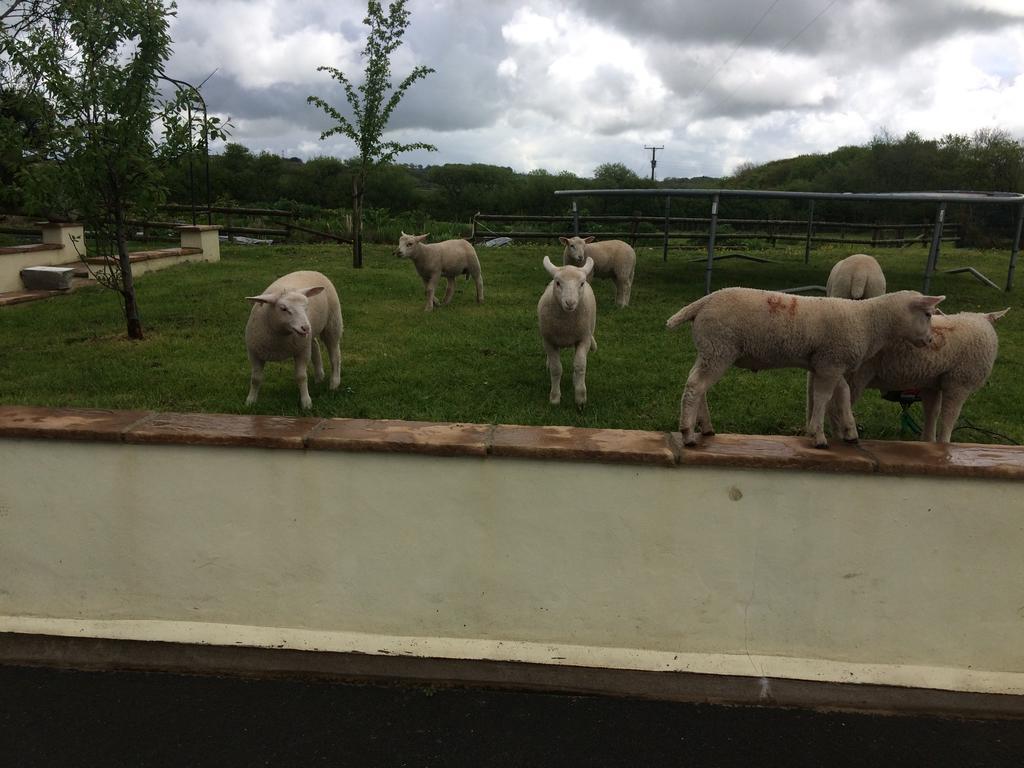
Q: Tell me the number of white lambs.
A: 7